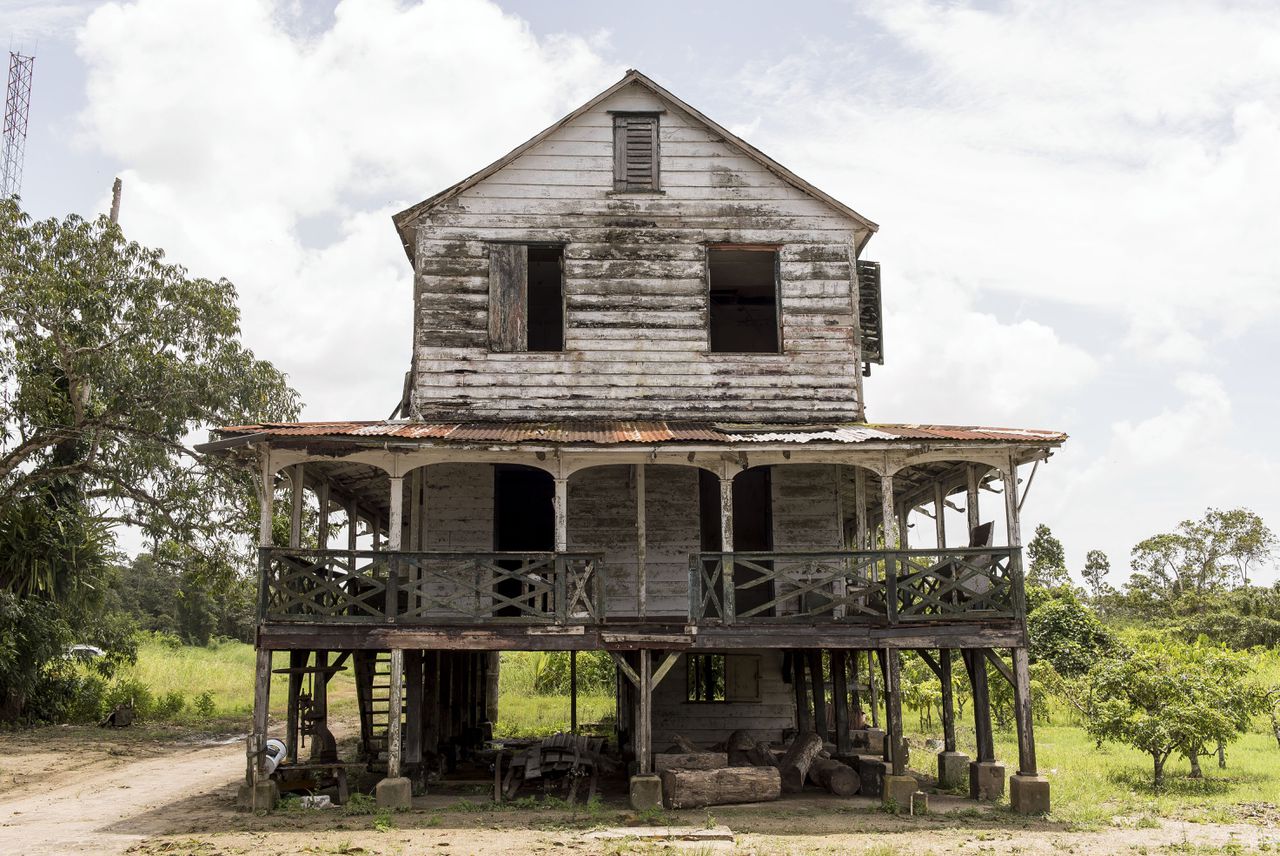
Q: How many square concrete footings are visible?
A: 7